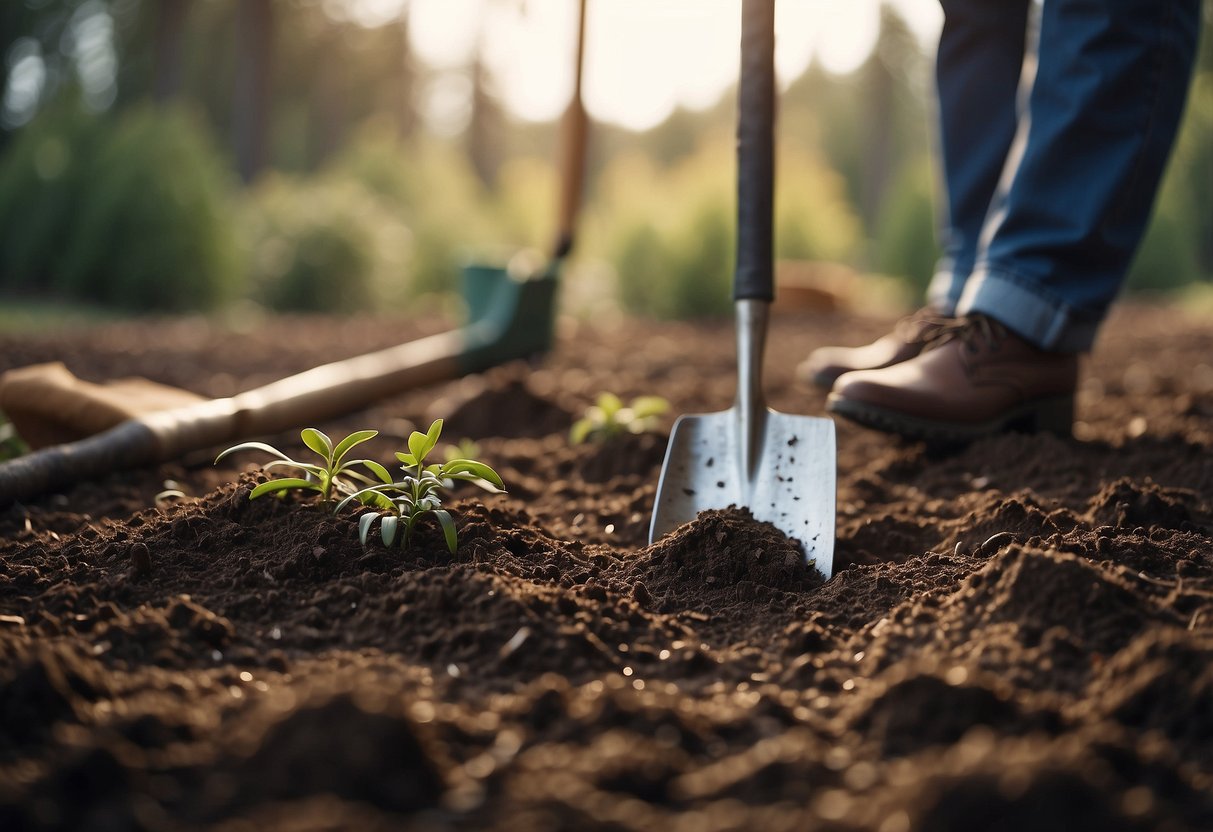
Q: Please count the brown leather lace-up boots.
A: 2